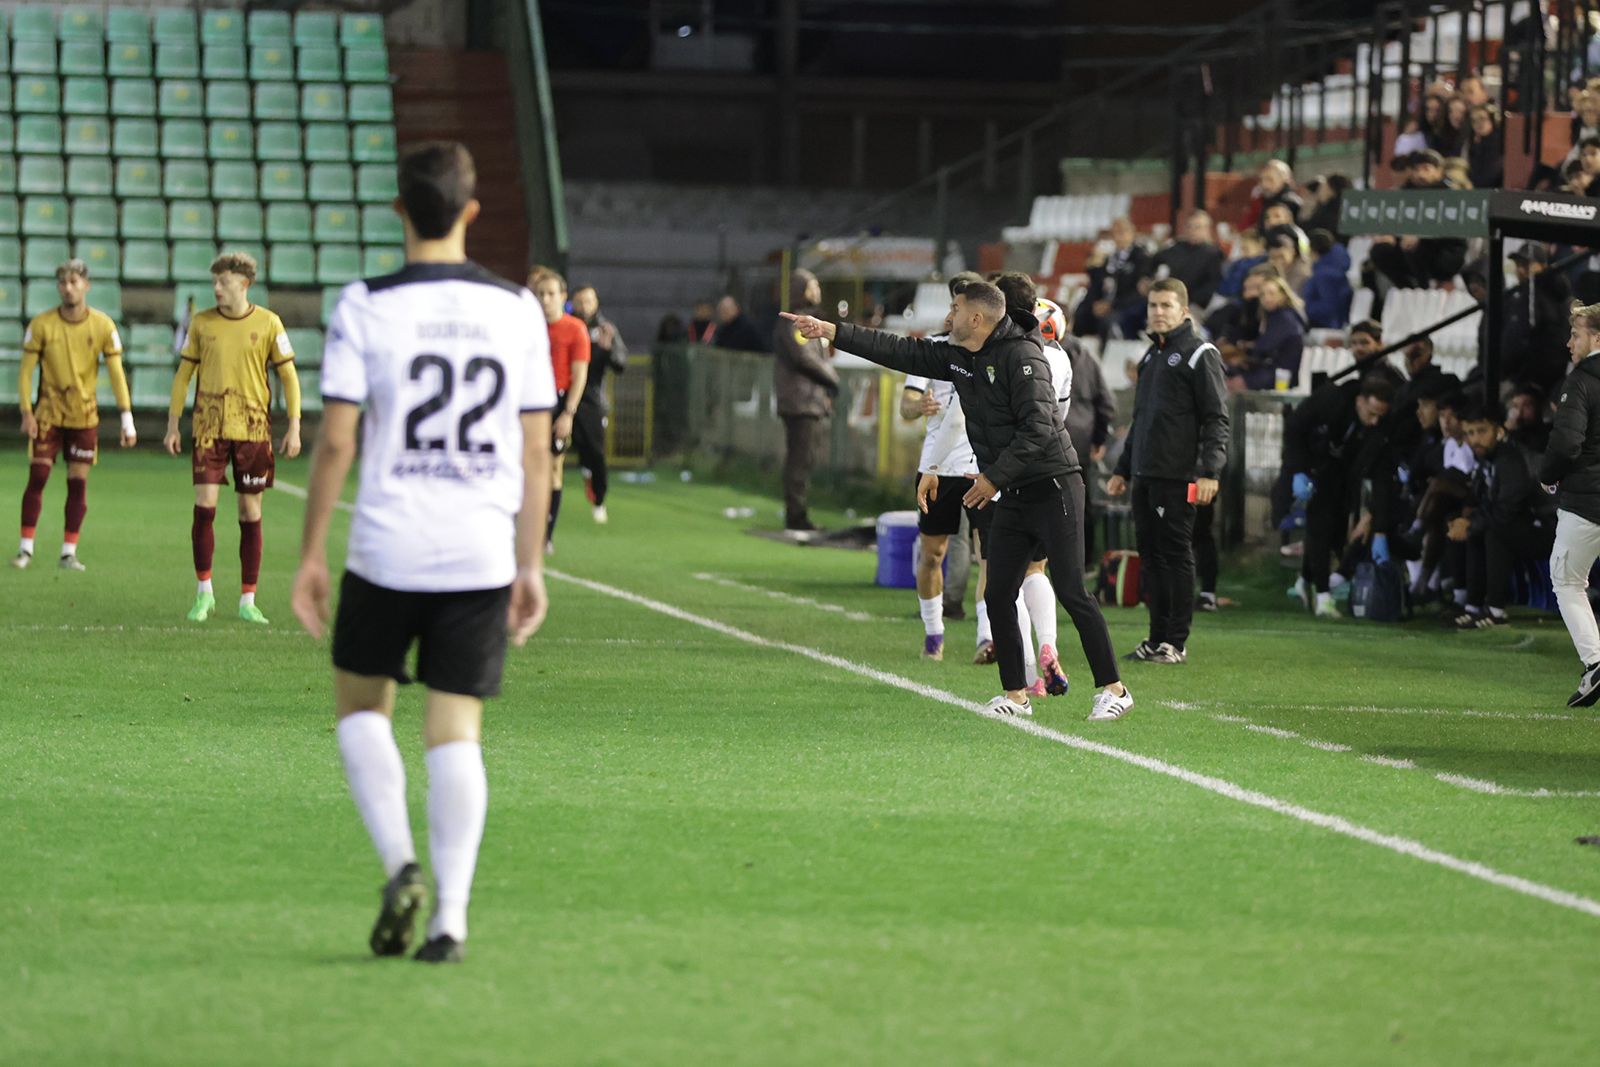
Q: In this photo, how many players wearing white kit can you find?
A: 3